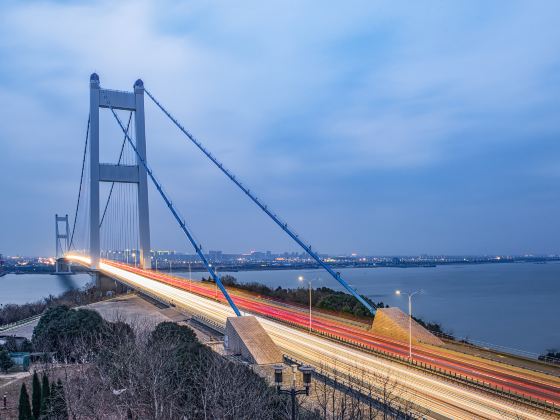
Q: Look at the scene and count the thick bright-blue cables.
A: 2